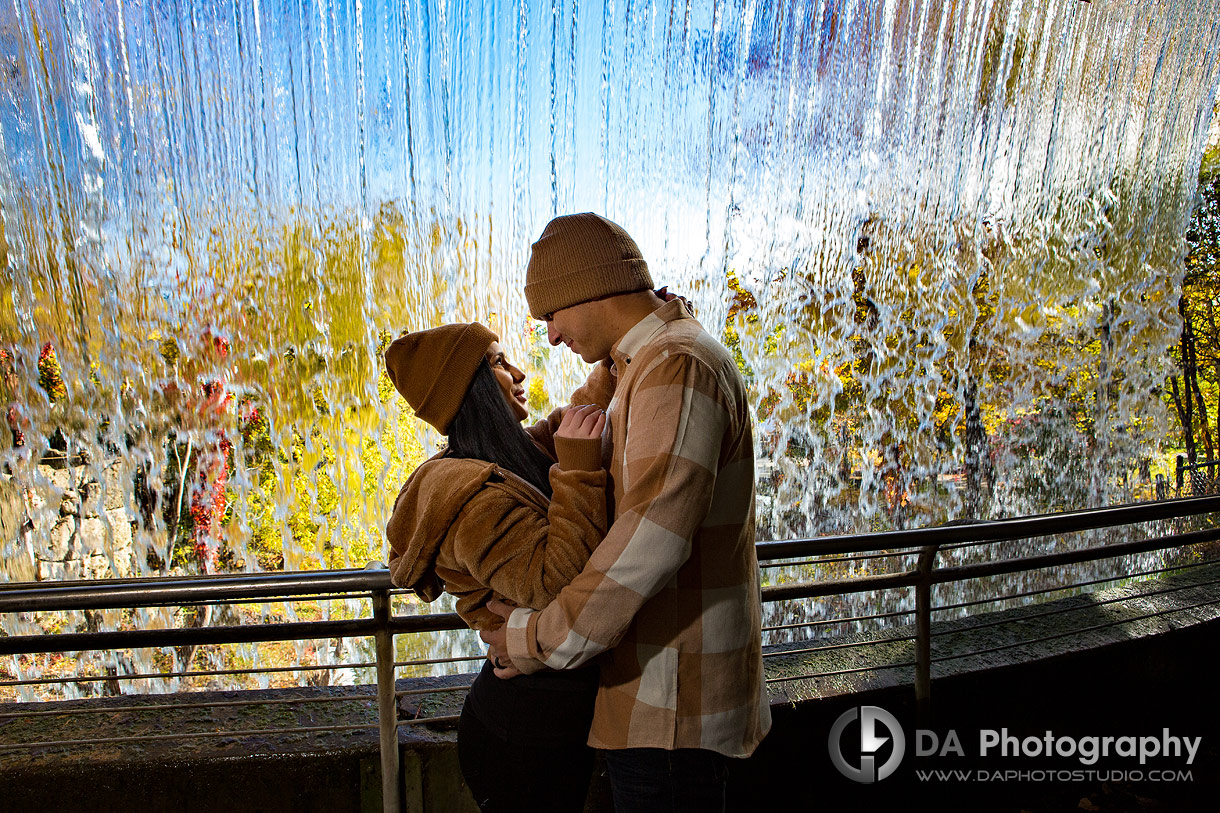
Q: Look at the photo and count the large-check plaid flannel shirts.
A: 1